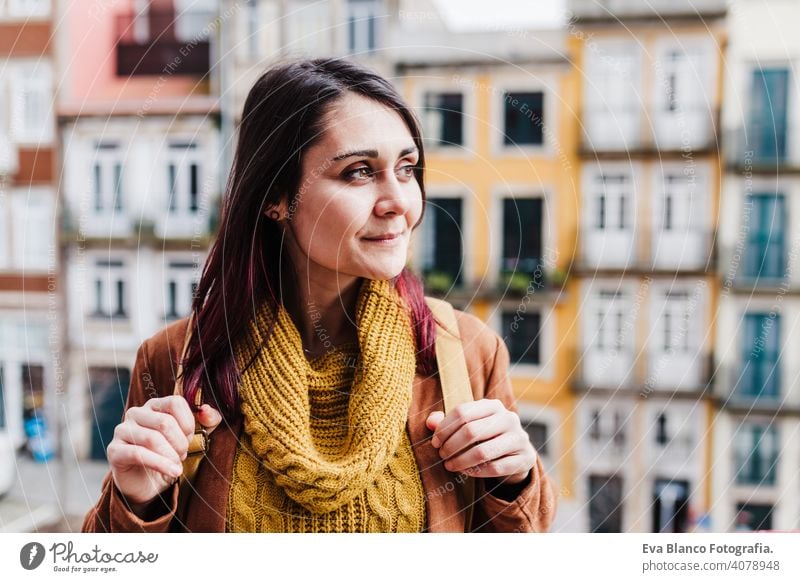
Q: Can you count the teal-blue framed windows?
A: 4